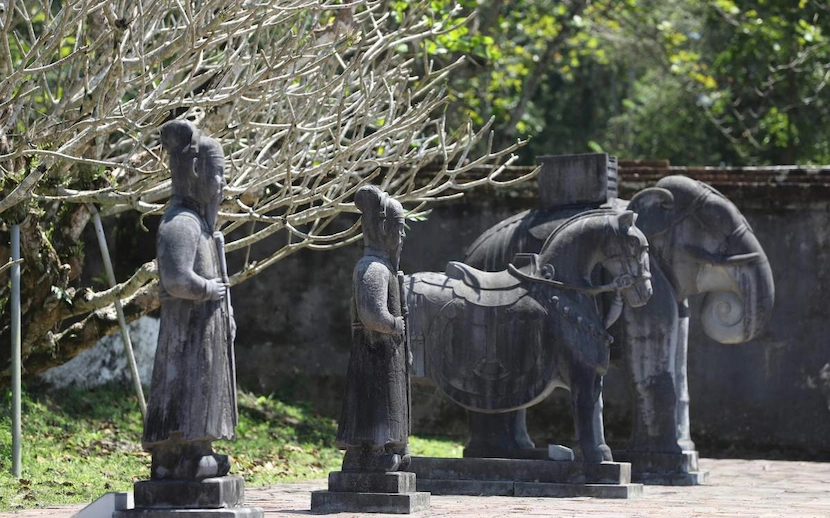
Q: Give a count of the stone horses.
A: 1